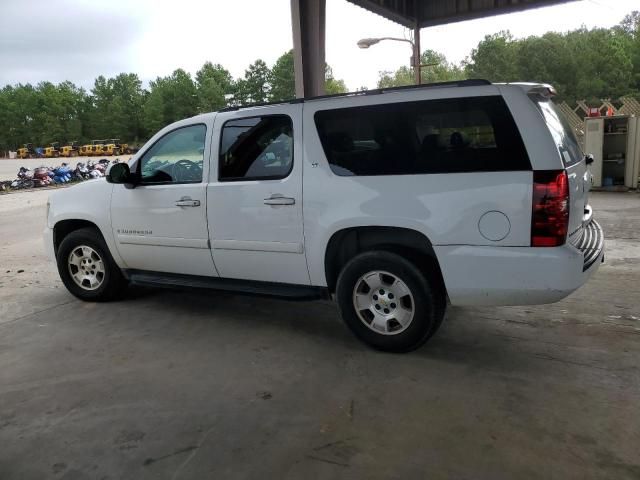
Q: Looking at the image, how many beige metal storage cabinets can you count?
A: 1